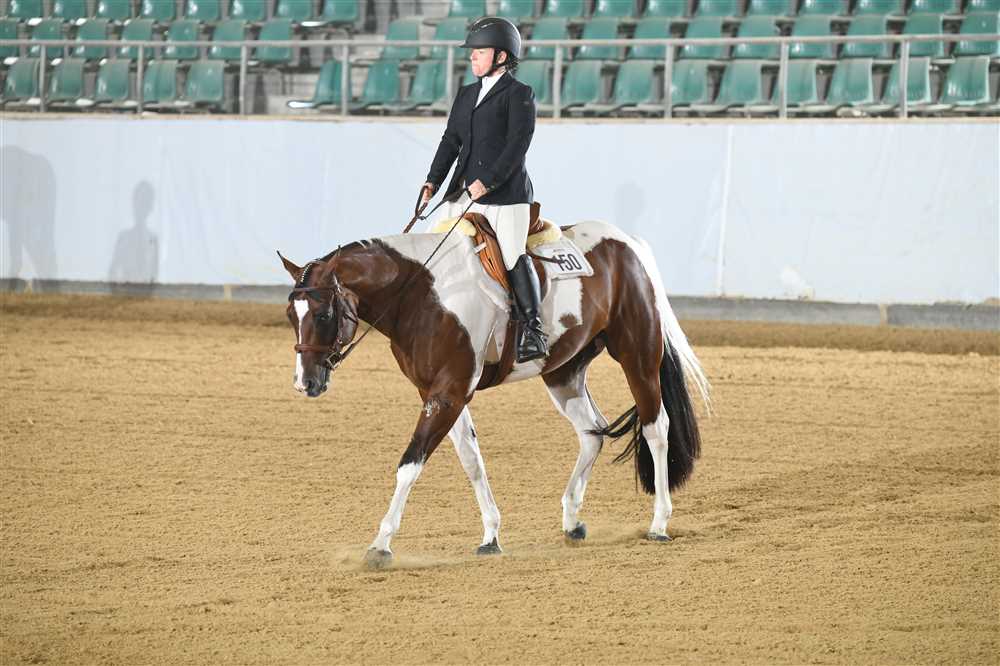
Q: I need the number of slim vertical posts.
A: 9